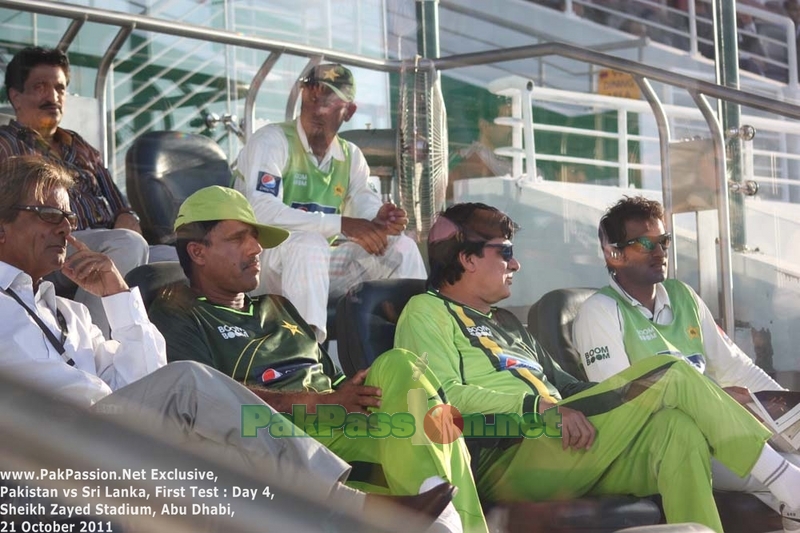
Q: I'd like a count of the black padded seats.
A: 4